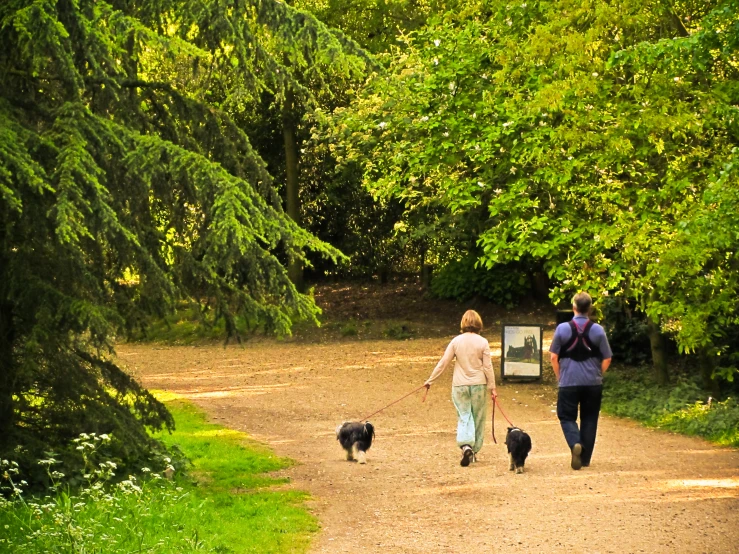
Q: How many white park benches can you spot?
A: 0